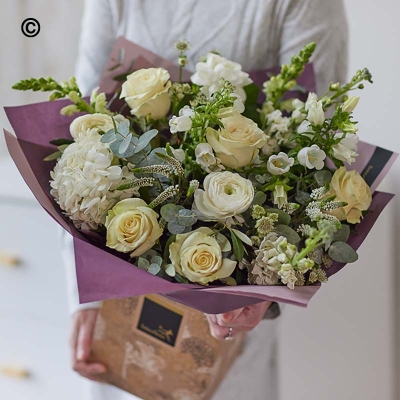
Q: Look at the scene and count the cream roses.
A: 5